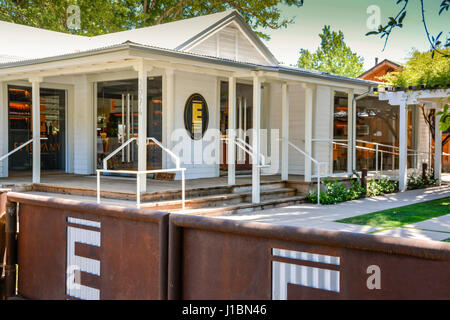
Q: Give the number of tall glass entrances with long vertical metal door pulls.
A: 2